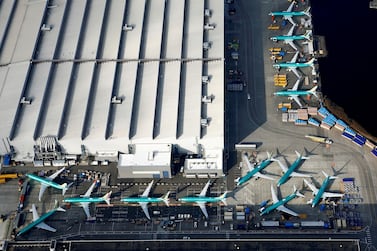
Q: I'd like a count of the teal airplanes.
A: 13